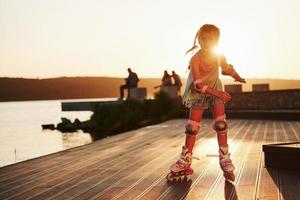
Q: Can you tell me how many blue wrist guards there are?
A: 0